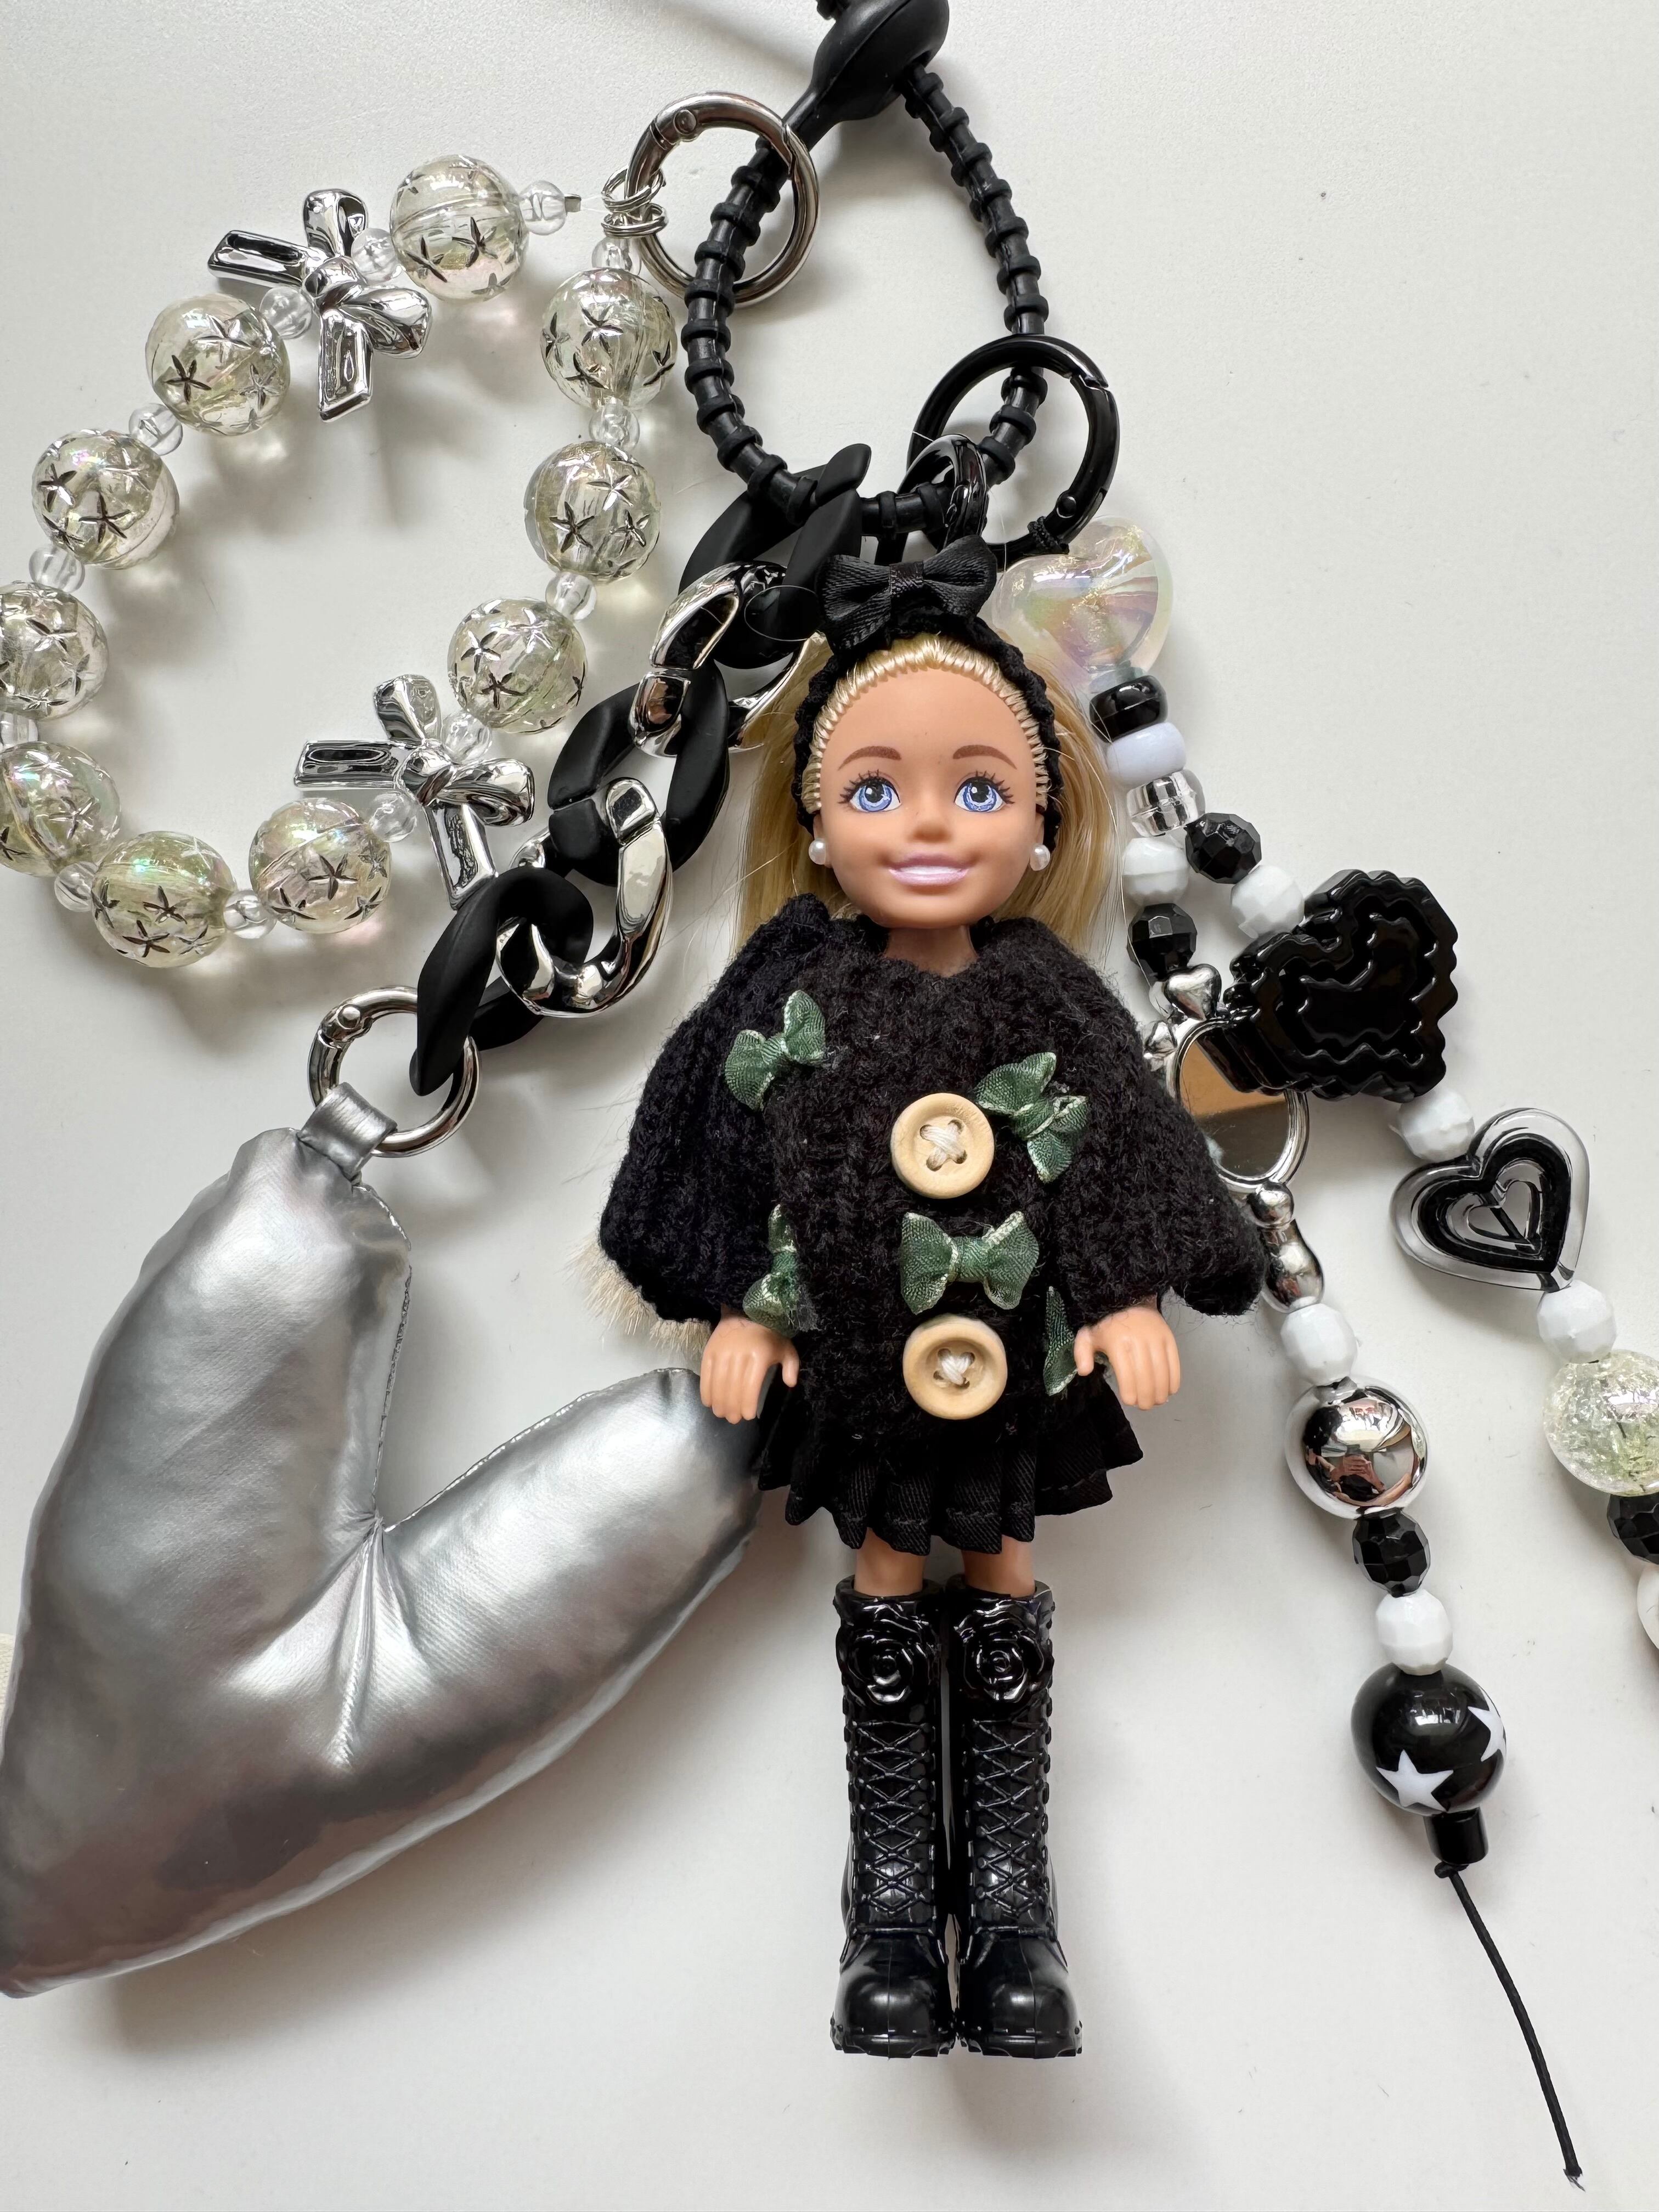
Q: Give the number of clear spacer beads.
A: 13